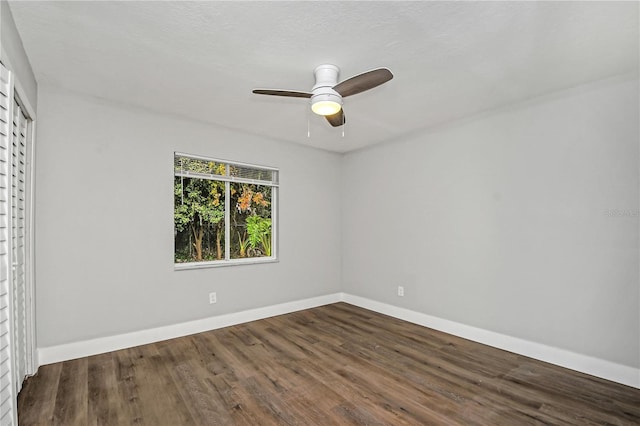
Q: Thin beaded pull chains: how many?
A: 2